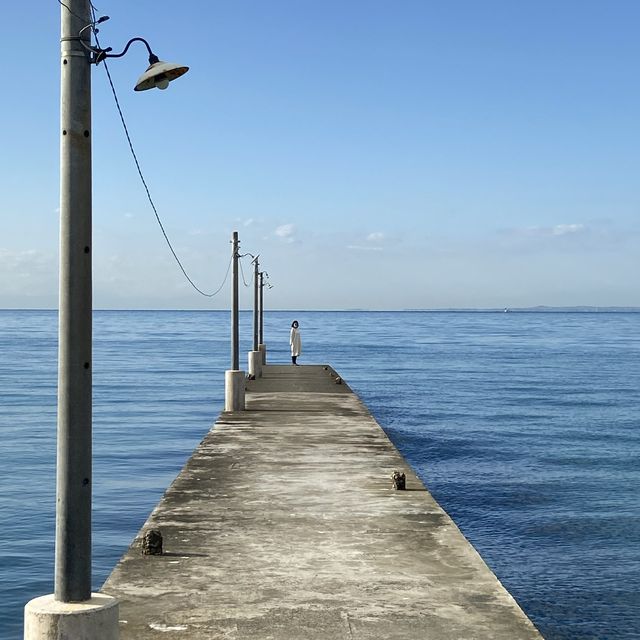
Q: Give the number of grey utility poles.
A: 4